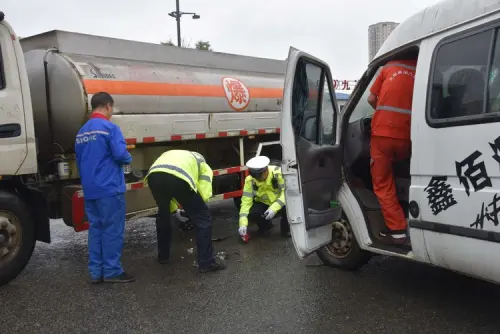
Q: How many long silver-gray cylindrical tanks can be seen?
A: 1